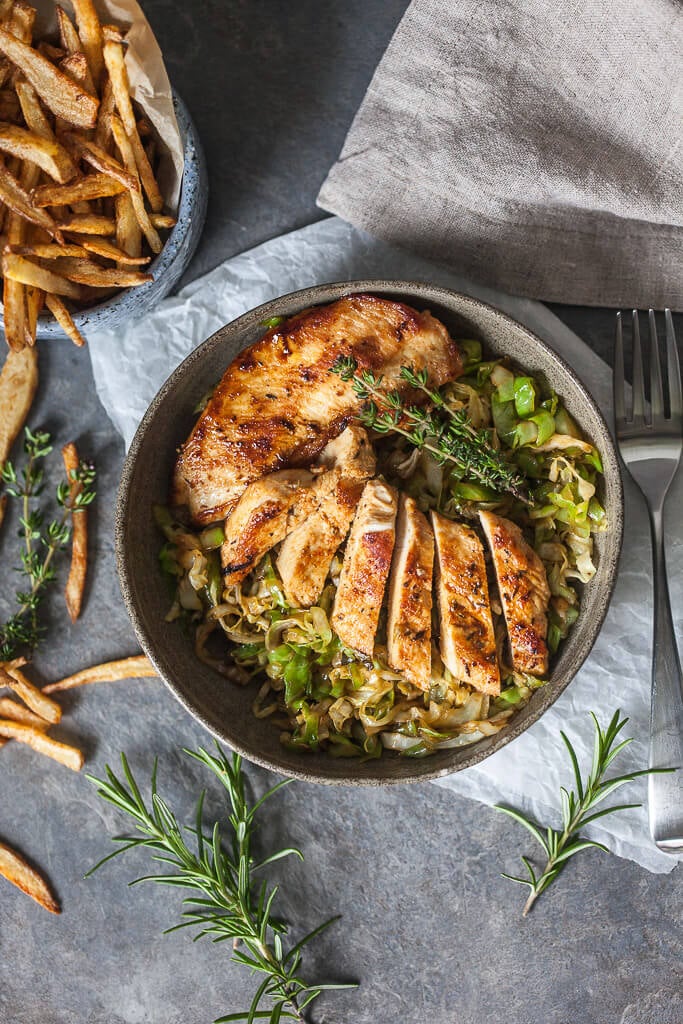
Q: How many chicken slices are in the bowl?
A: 6